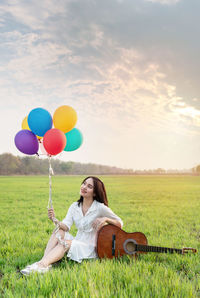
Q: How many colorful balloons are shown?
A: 6